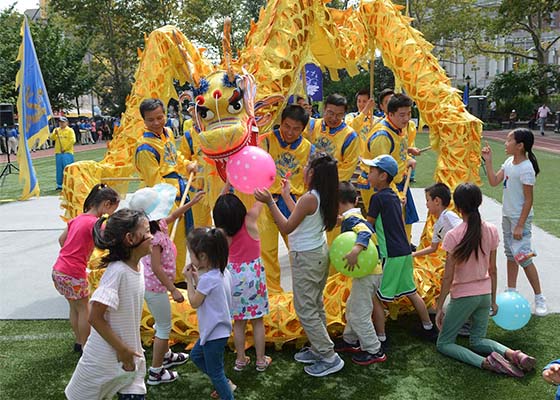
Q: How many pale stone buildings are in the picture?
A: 1